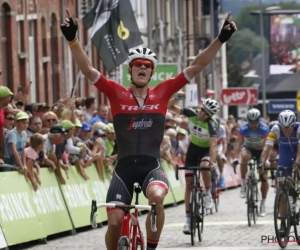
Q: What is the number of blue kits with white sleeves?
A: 1